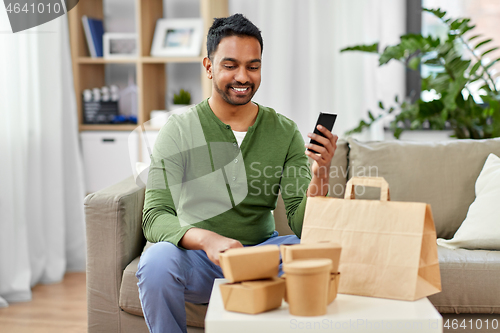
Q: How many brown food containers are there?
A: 5